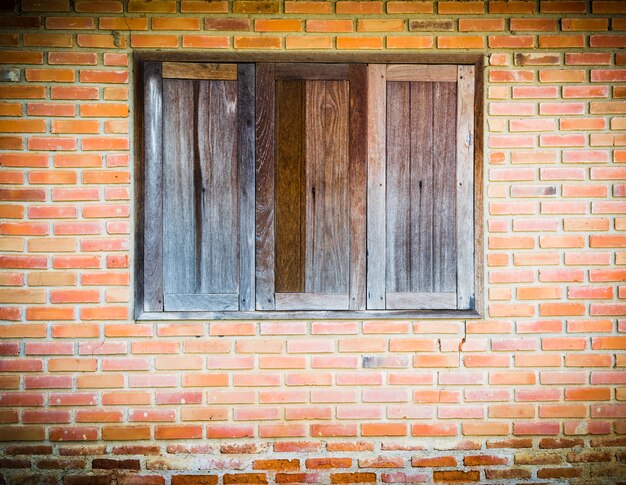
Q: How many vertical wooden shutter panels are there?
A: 3